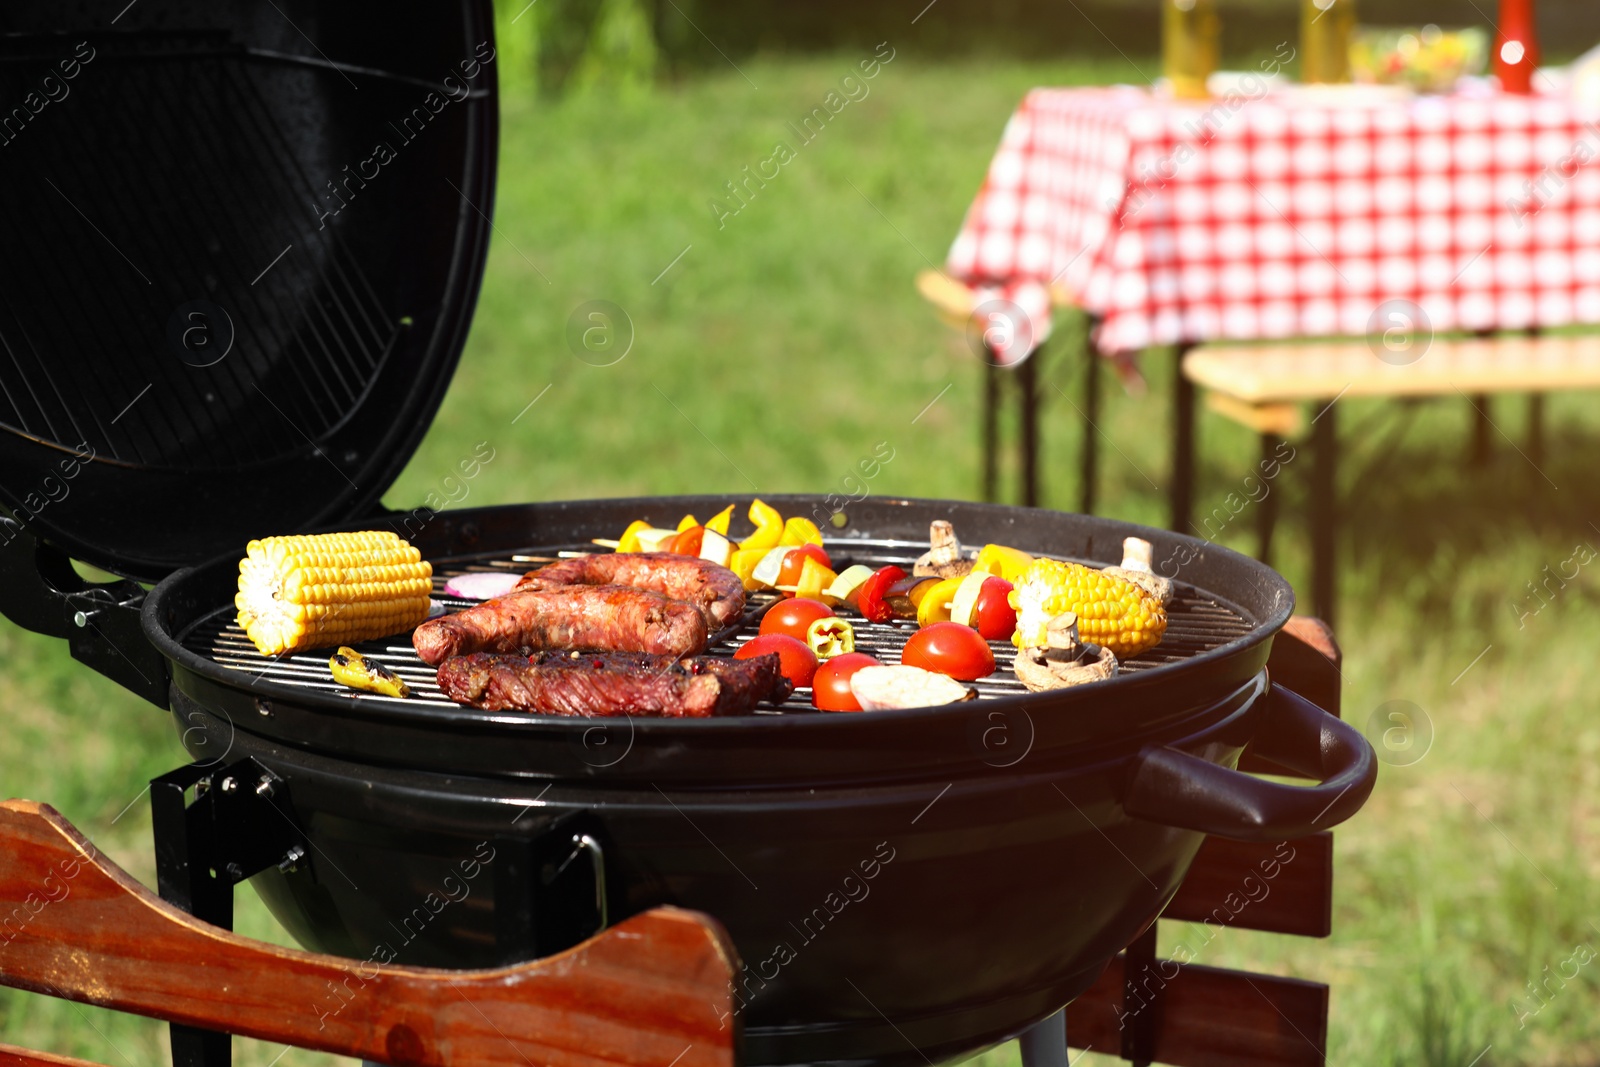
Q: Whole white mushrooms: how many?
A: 3